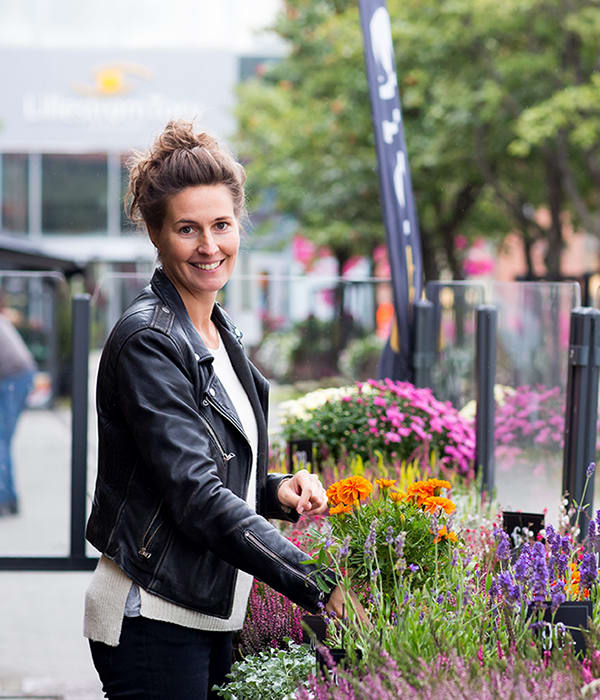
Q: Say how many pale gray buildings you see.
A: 1